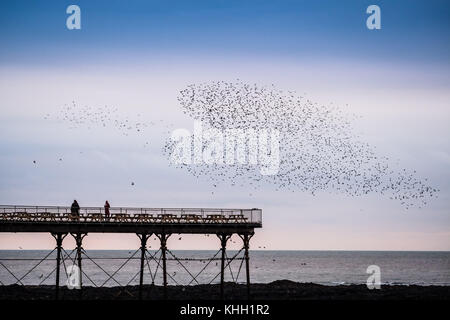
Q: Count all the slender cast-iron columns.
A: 6